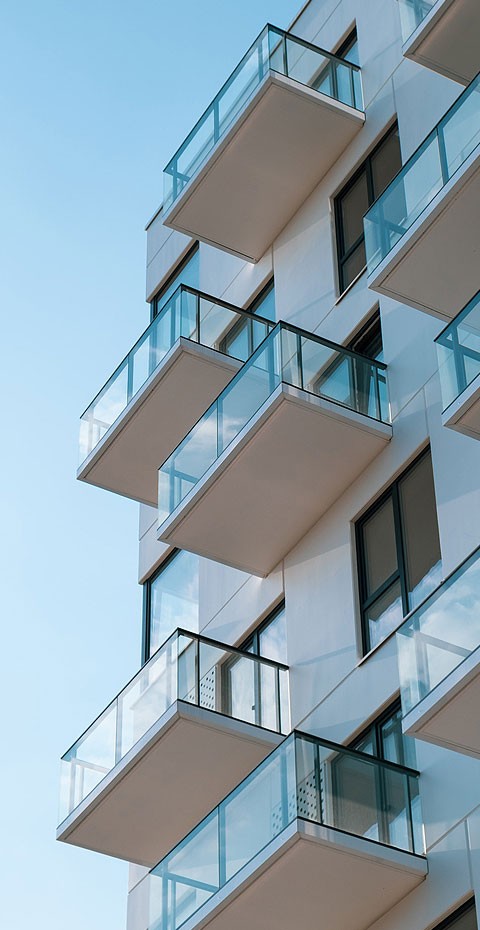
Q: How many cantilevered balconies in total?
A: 9